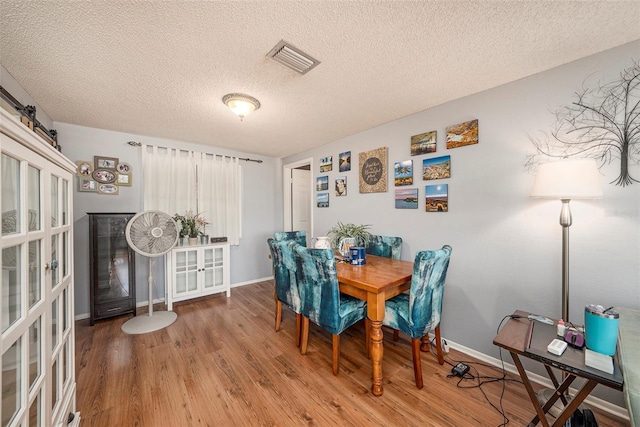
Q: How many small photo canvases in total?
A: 11